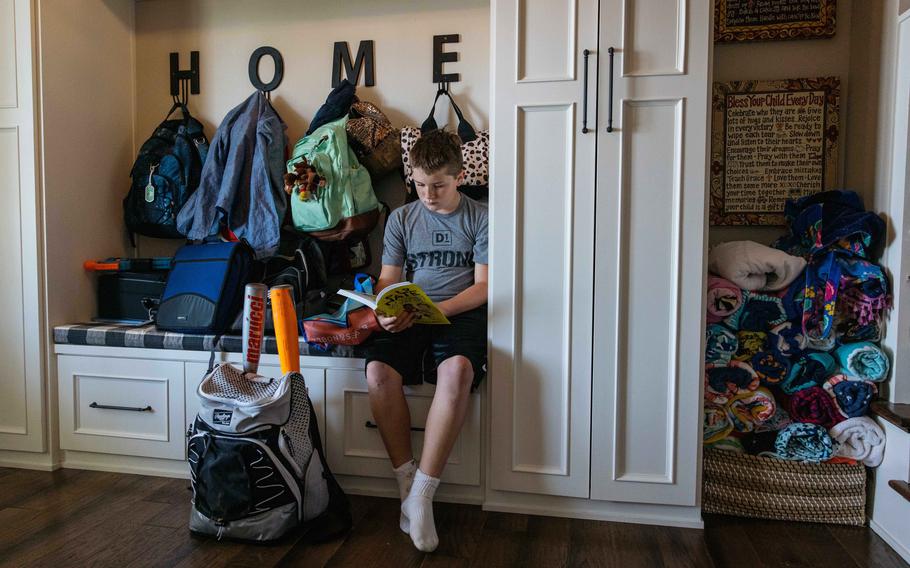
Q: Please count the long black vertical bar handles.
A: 2